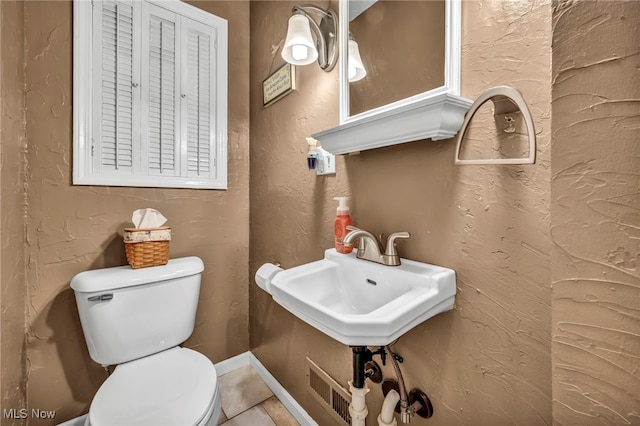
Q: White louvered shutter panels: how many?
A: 3